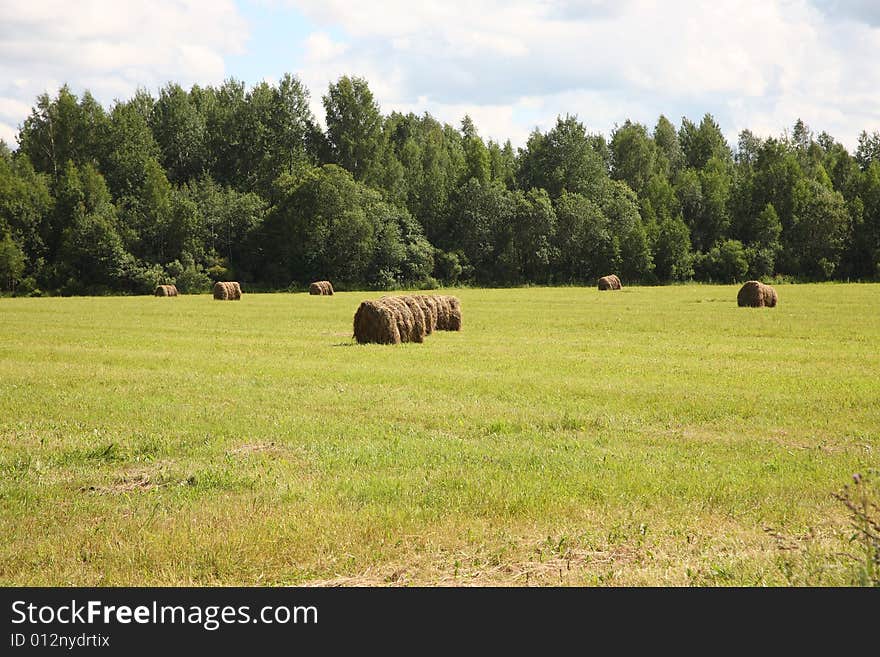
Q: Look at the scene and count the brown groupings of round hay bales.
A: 6